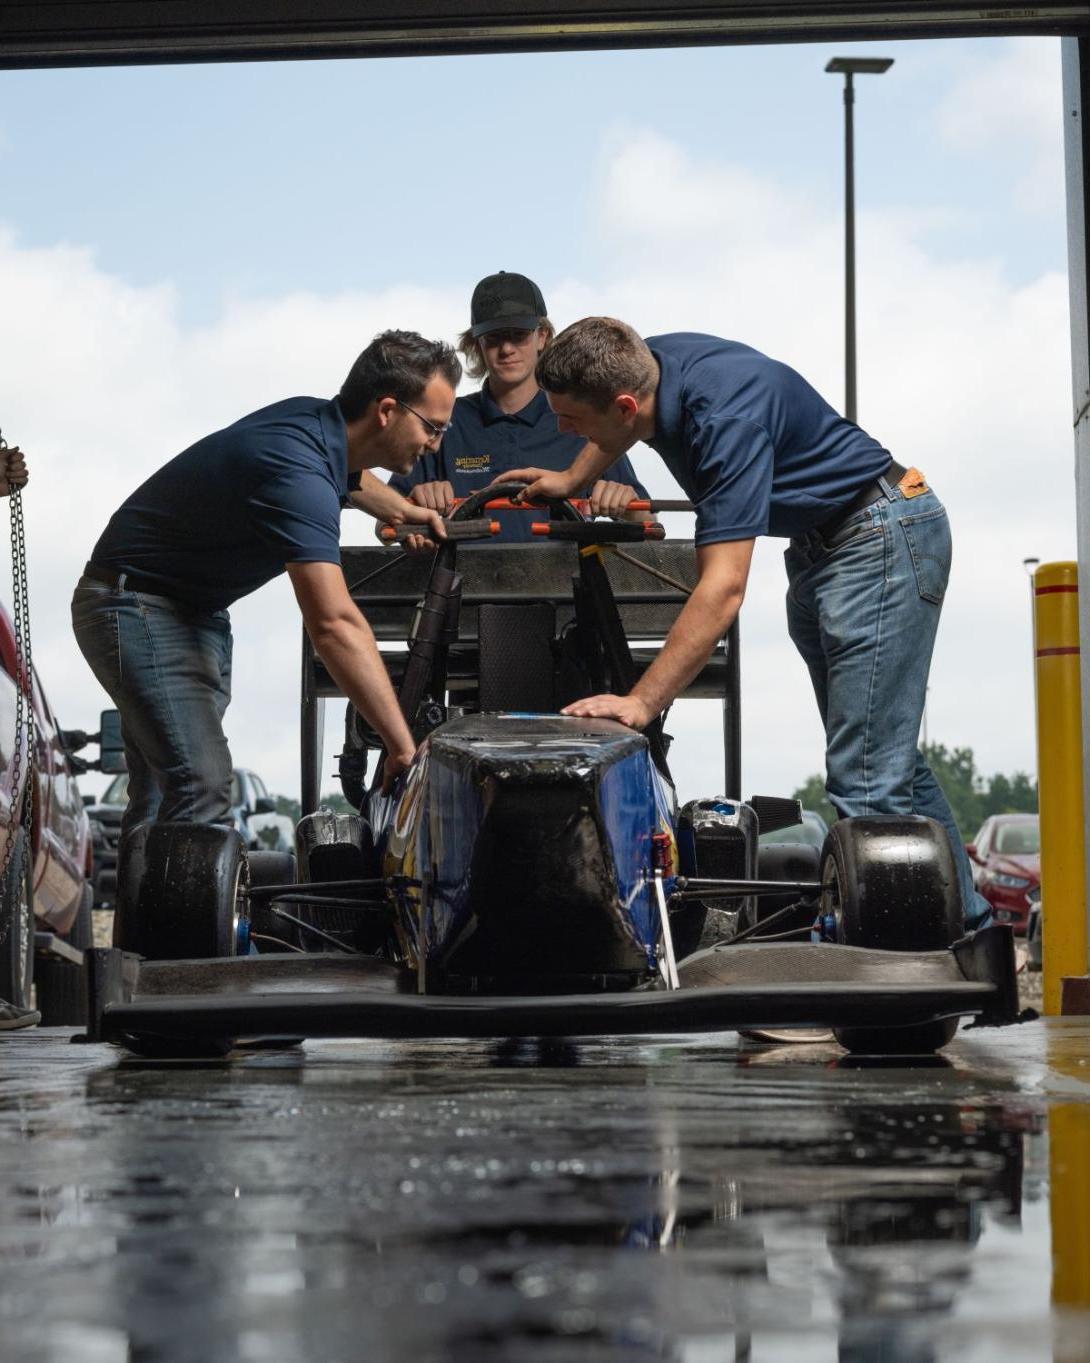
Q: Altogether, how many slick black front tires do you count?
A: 2